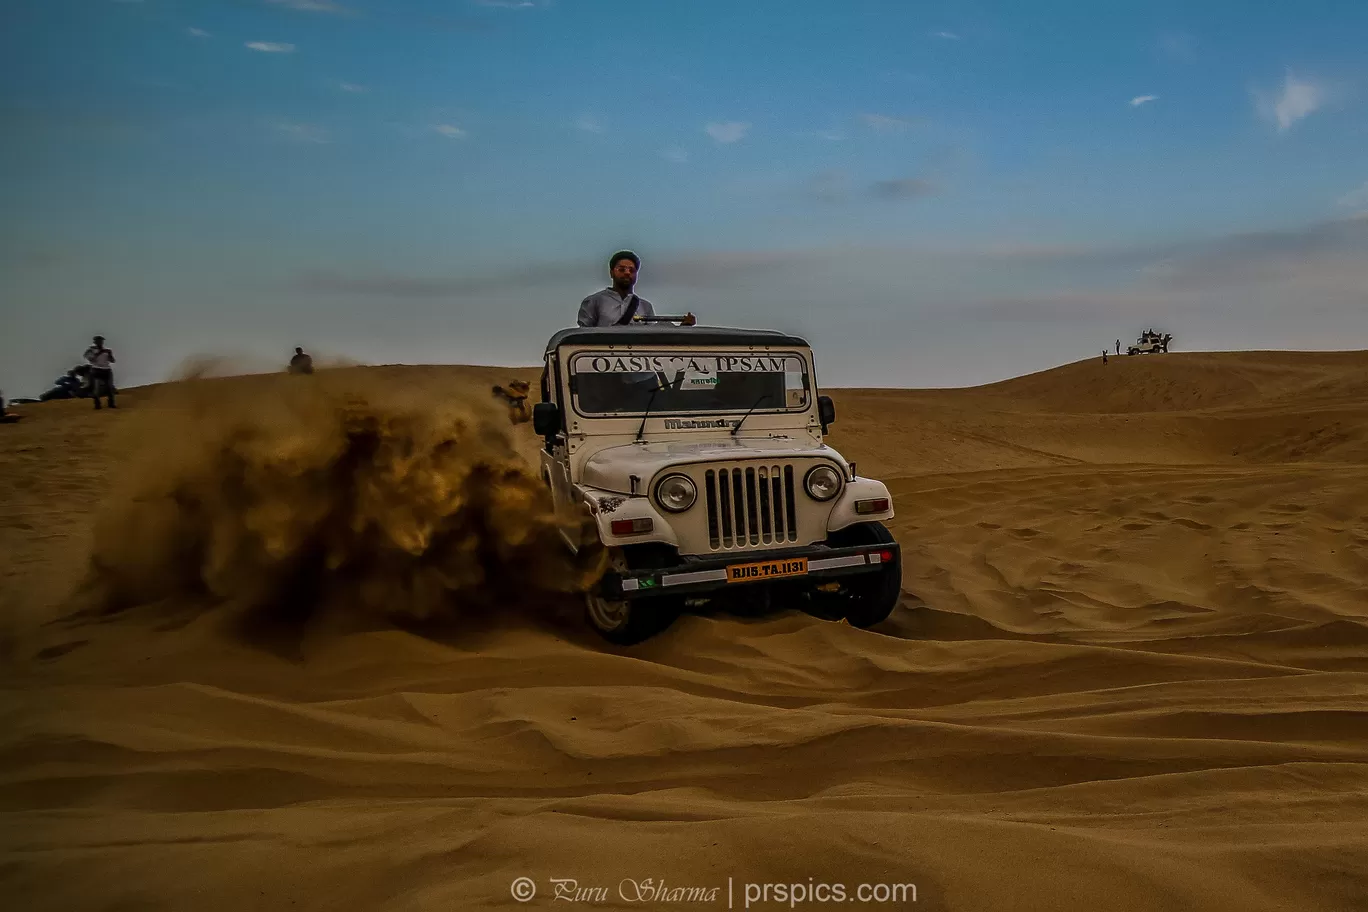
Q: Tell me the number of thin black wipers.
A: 2